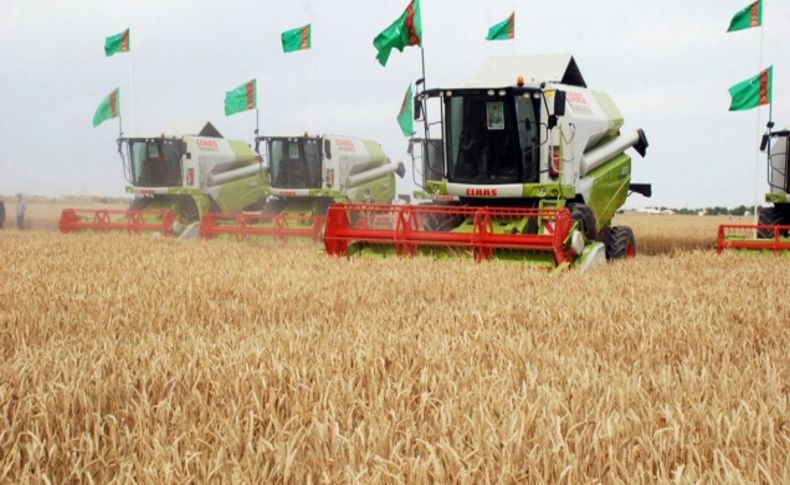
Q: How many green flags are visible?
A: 9